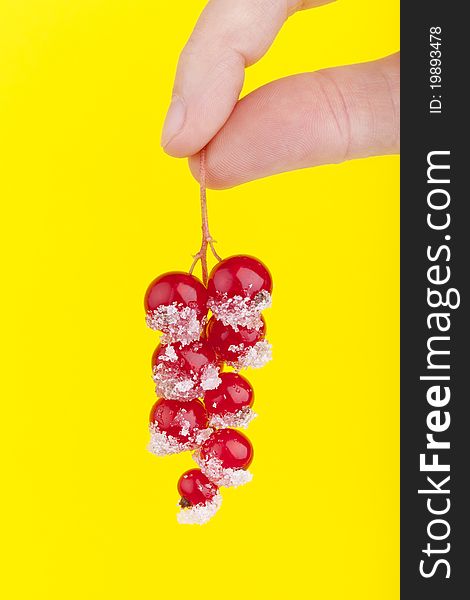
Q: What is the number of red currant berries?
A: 8